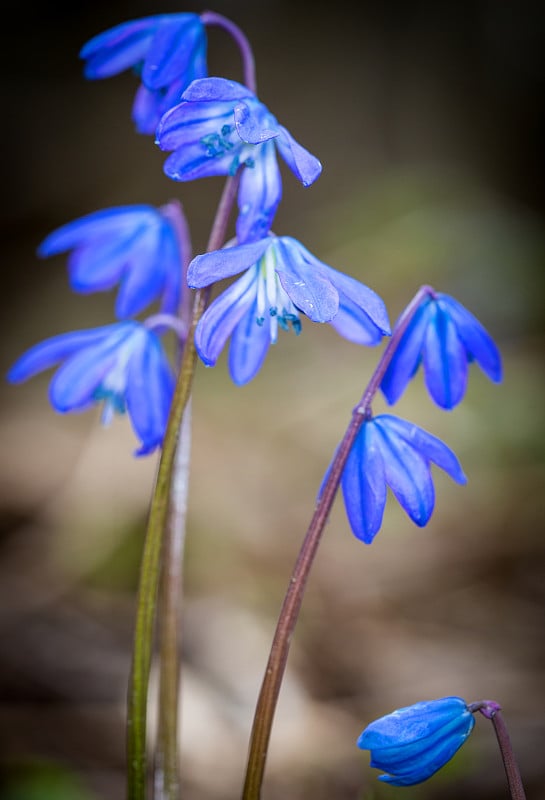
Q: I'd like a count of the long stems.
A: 3